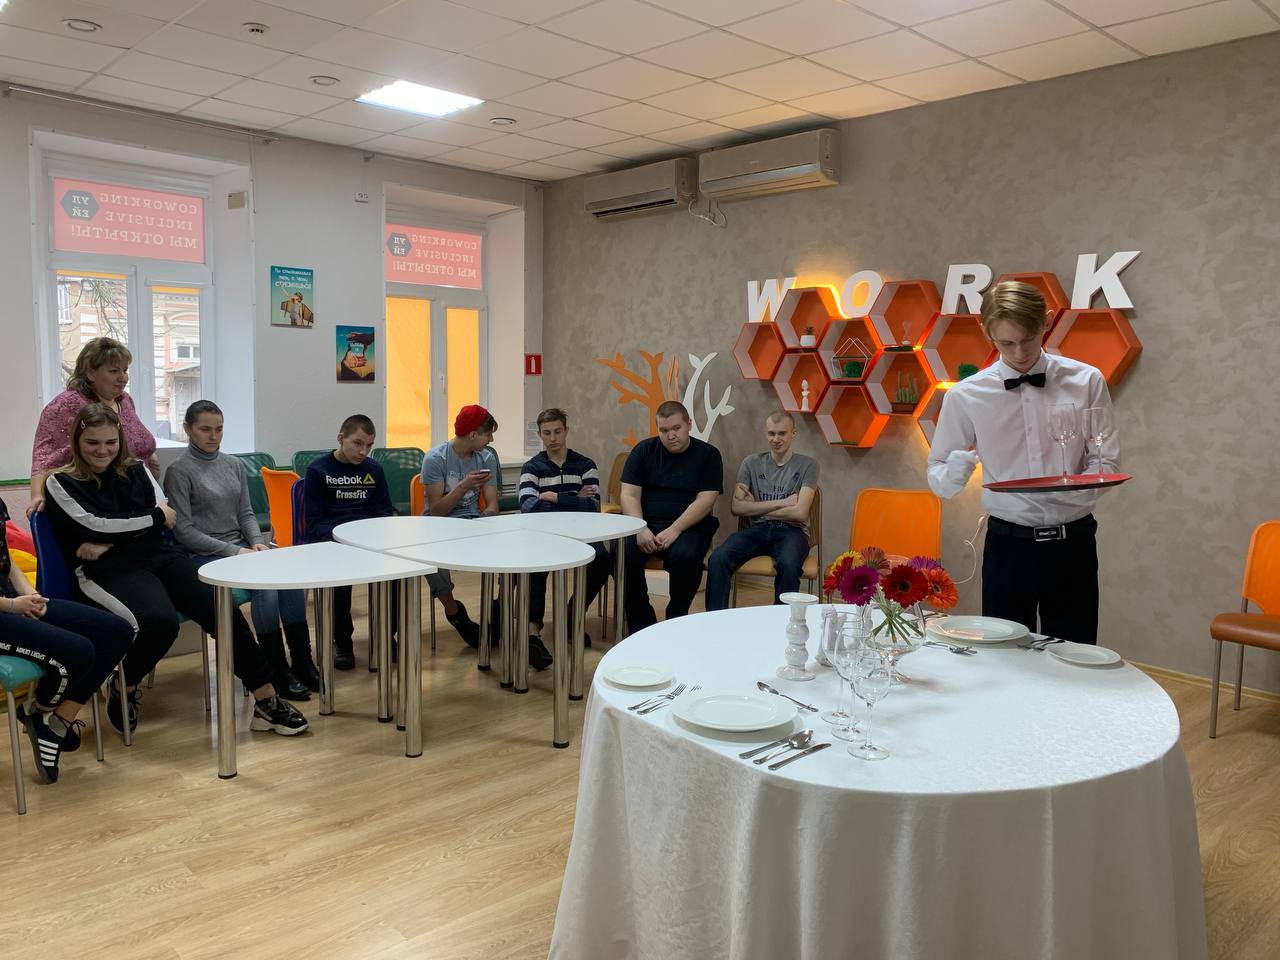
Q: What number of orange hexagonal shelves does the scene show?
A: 11